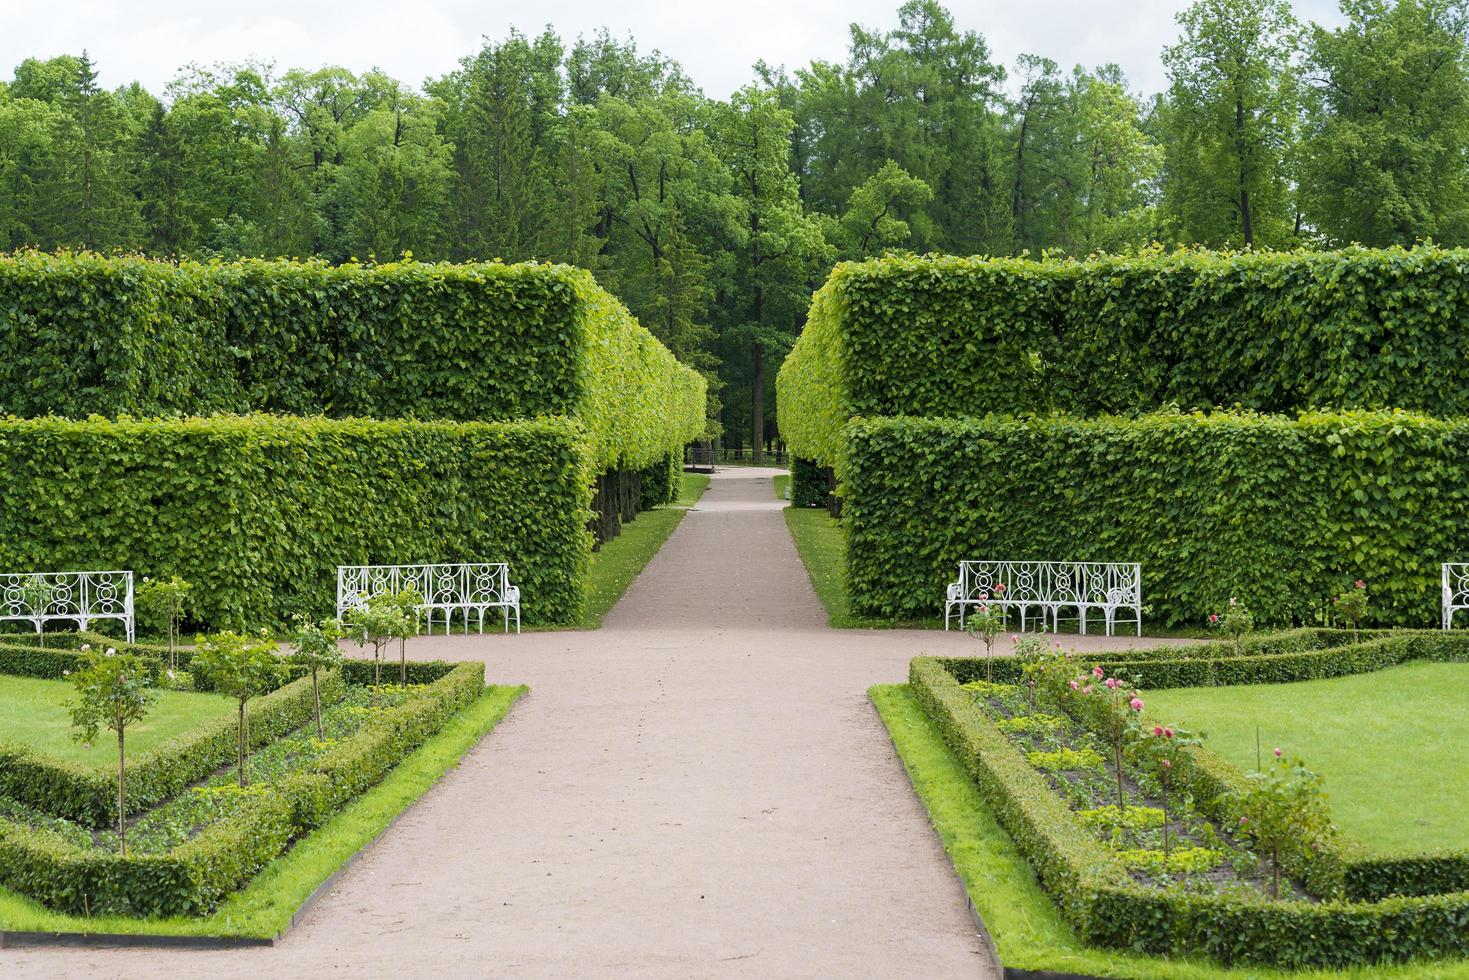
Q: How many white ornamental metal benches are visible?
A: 4